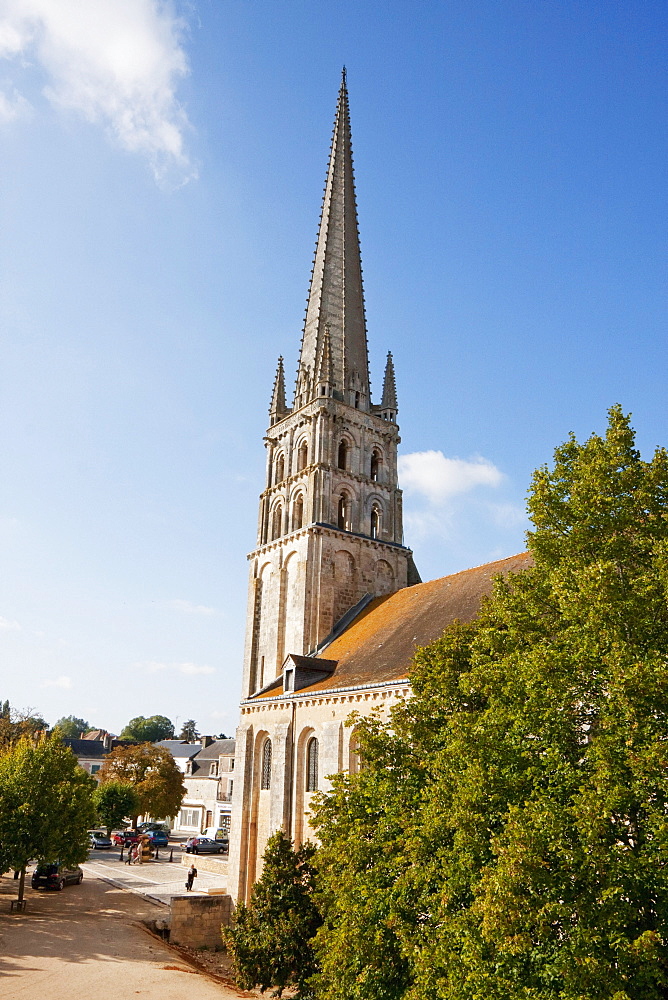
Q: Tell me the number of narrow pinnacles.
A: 3